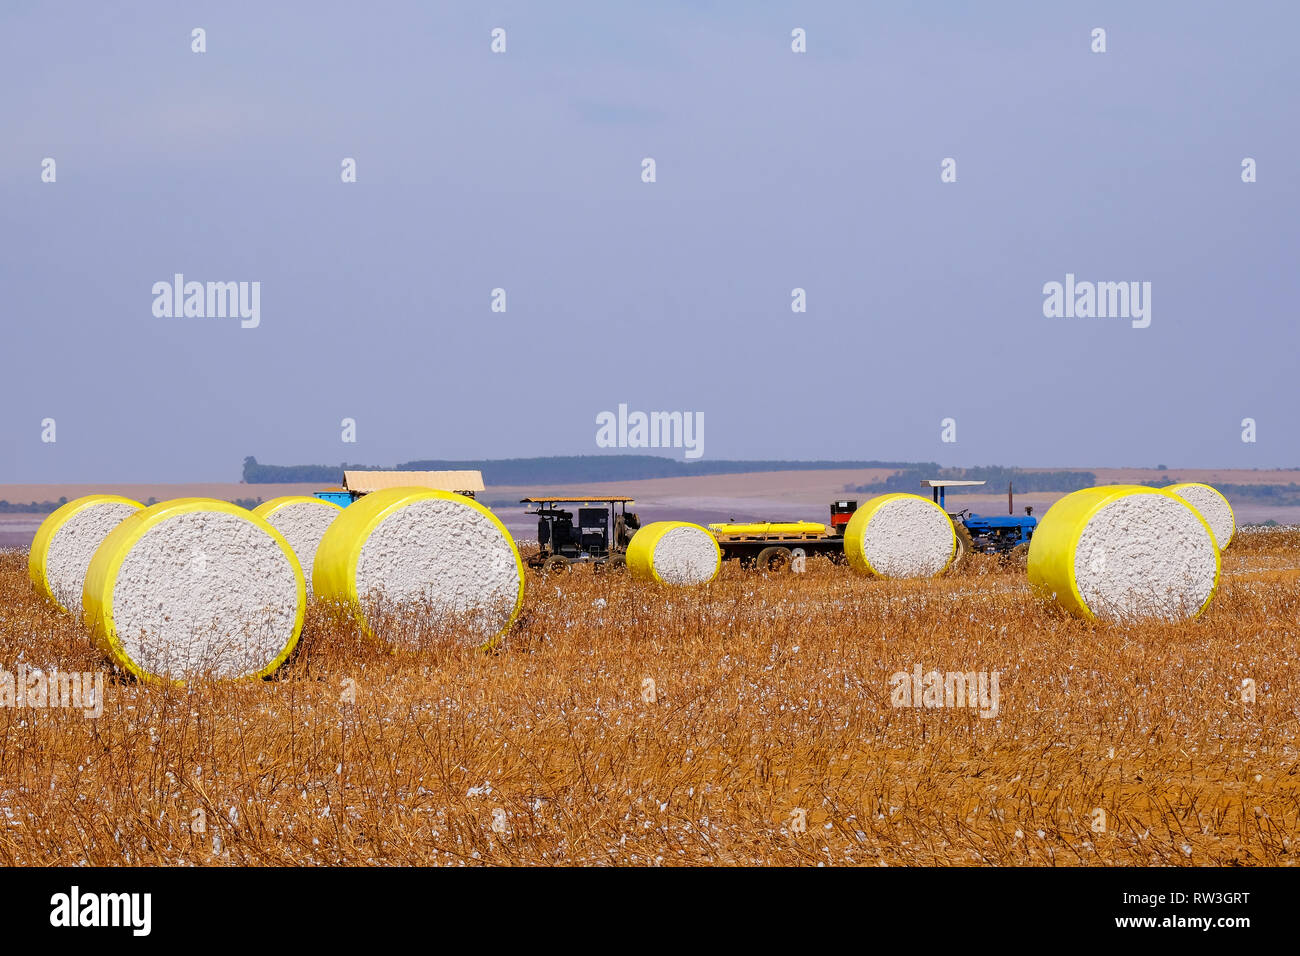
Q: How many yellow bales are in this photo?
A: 8